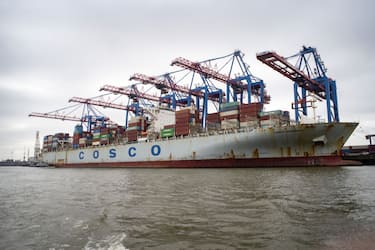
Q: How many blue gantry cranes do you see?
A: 6